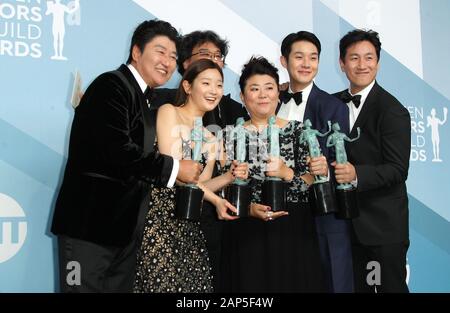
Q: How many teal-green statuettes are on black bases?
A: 5